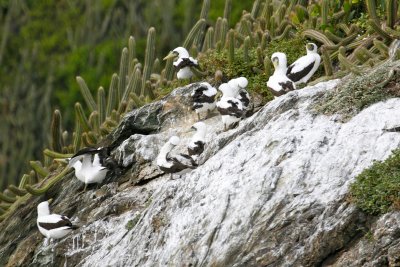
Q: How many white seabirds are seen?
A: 10